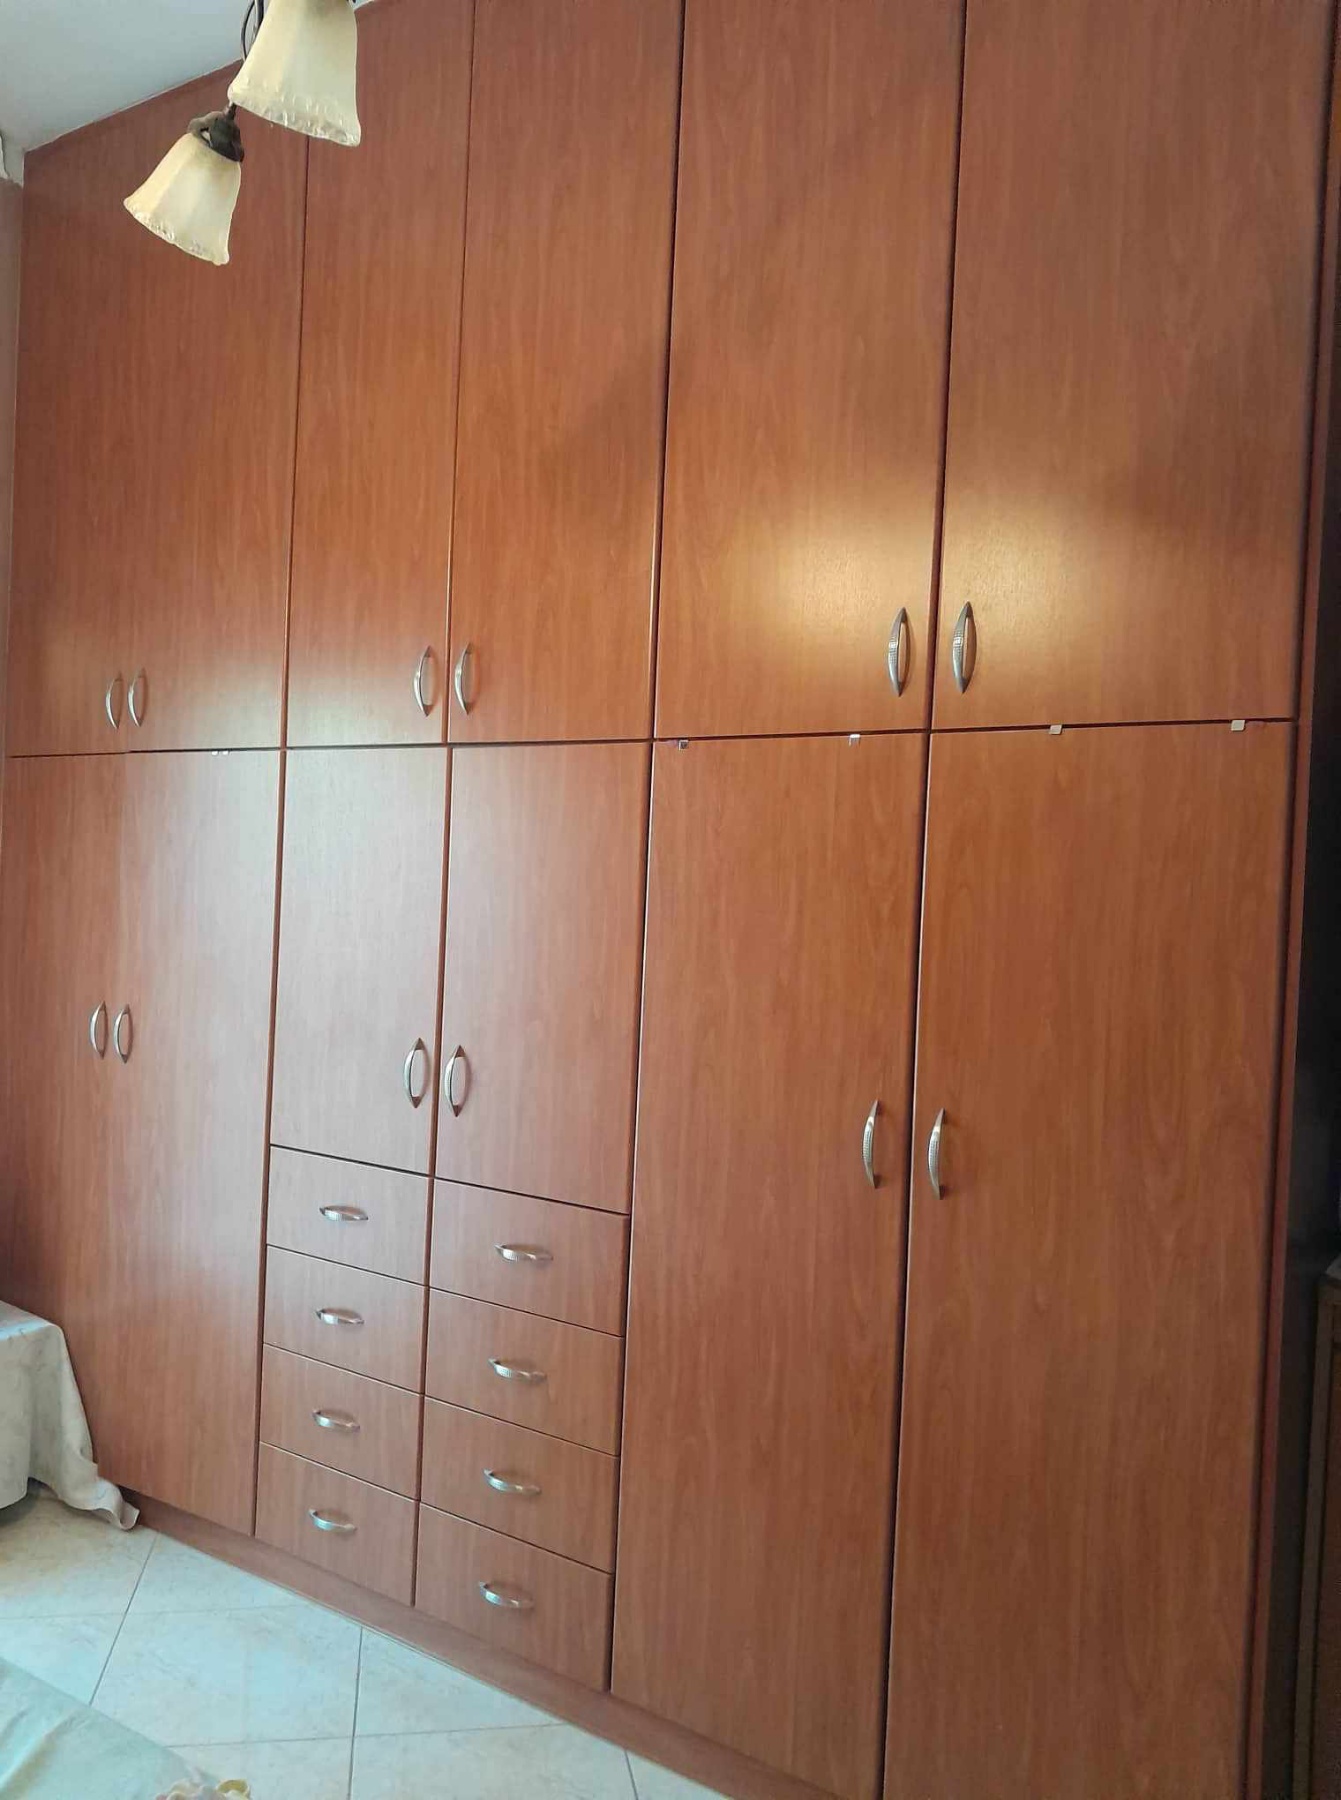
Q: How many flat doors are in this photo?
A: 12